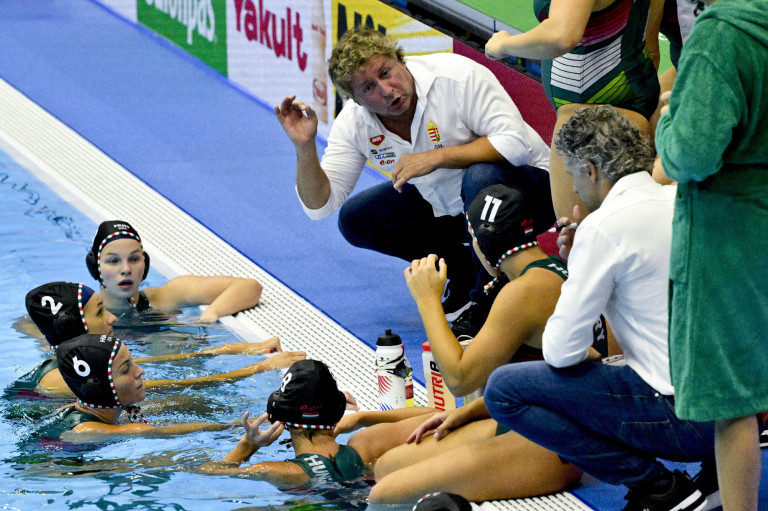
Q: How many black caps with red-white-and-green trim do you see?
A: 6